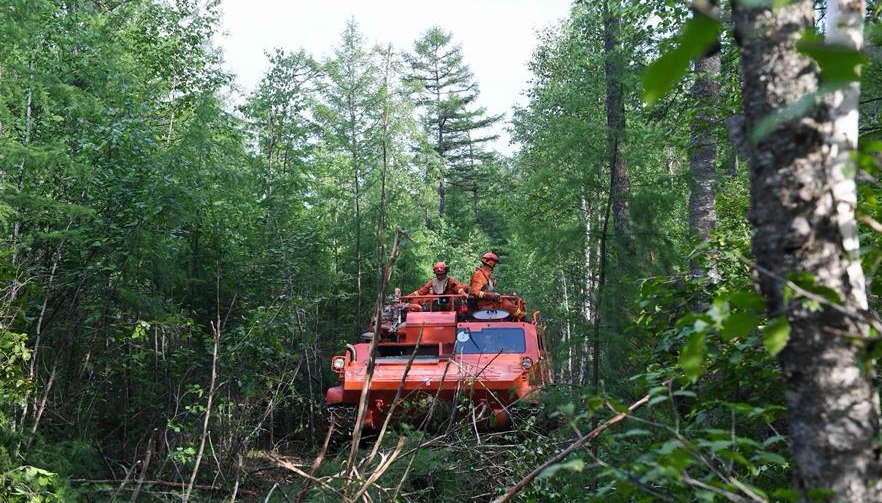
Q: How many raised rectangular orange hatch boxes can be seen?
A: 1